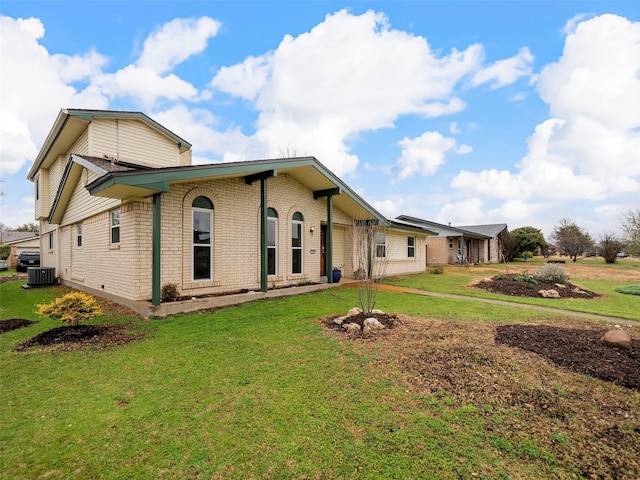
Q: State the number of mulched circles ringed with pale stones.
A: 2